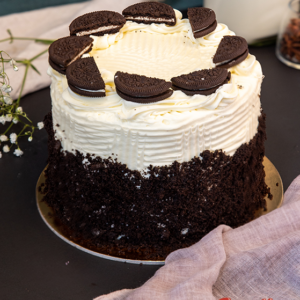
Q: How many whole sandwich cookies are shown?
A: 0